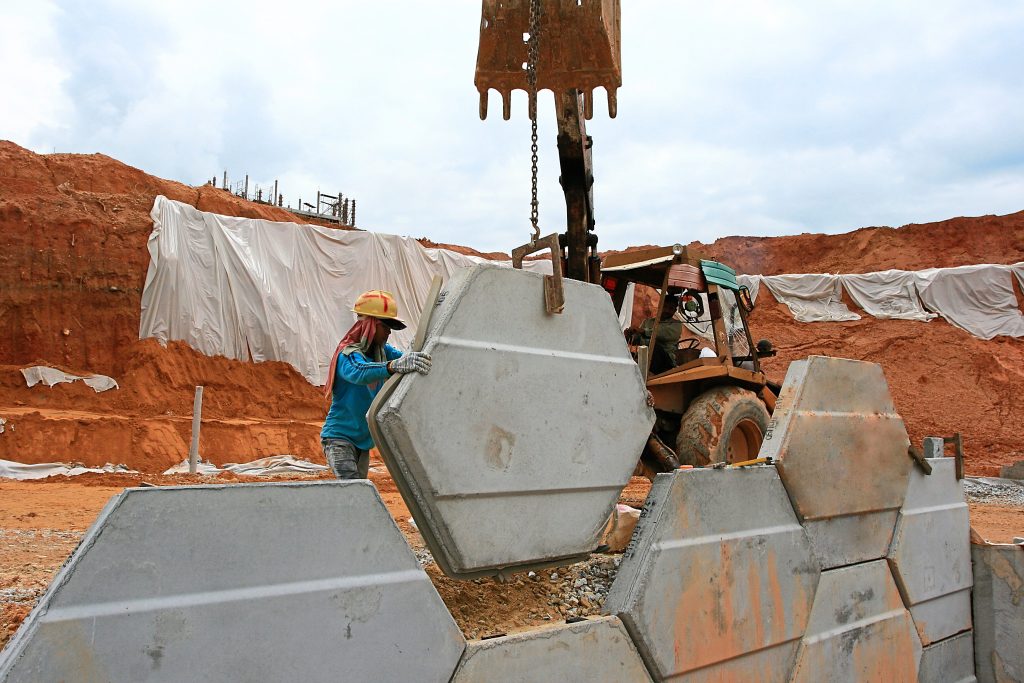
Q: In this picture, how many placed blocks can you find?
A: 7